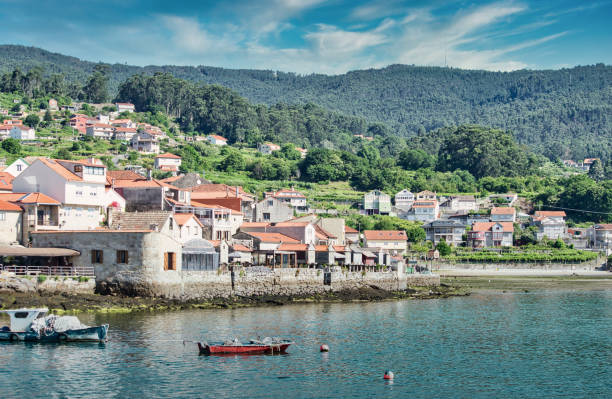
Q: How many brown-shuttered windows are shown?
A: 3